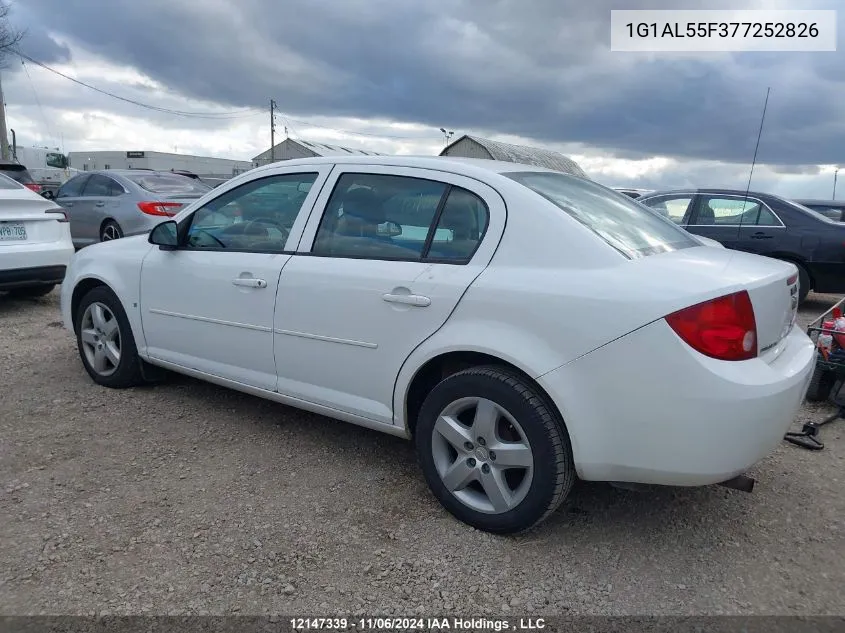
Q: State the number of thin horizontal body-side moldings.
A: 2